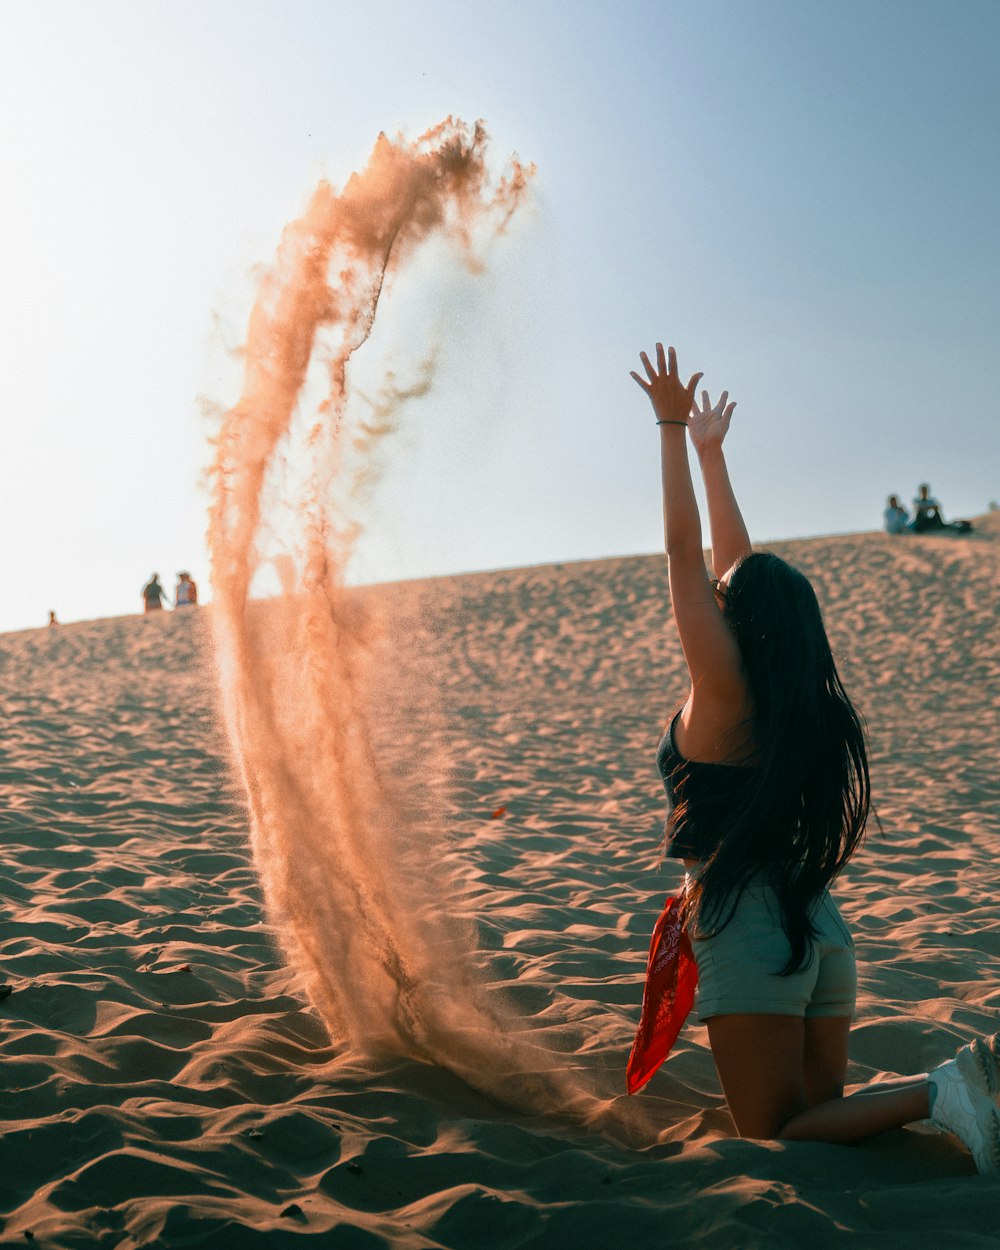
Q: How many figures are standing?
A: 2